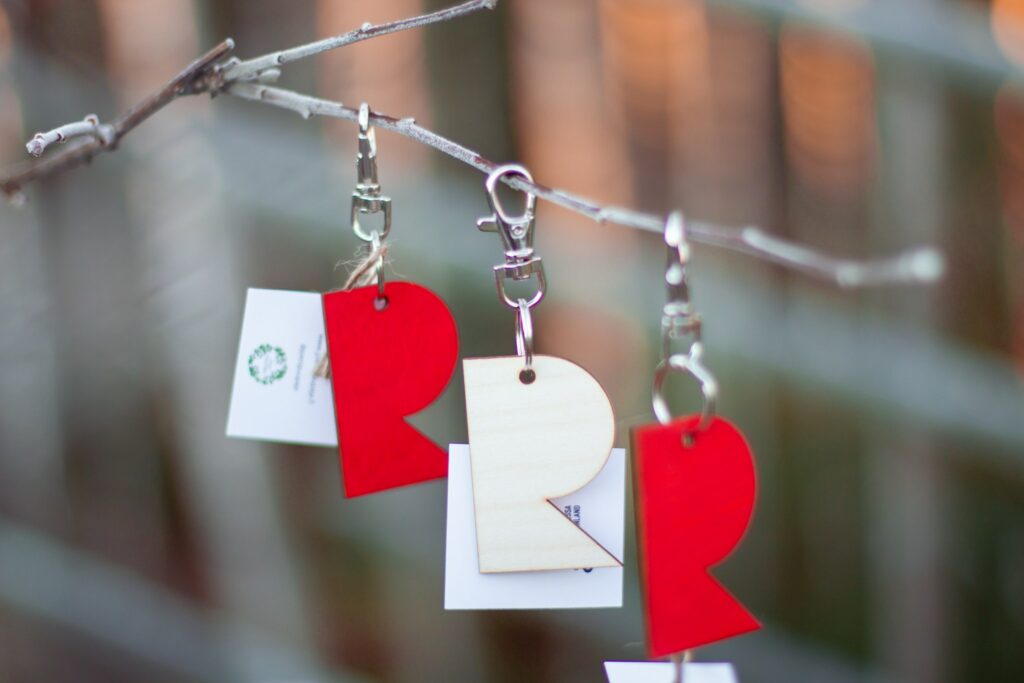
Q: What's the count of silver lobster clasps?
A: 3